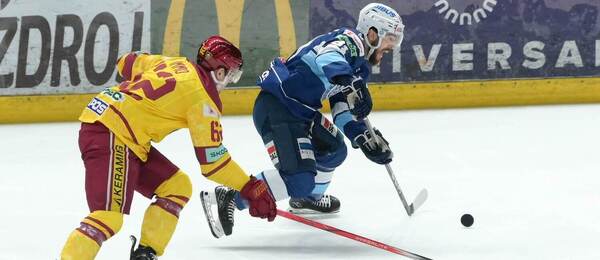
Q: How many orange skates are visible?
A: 0